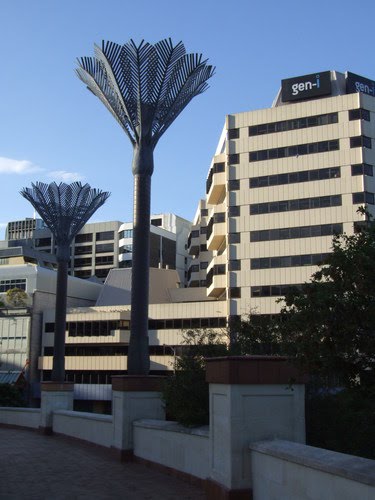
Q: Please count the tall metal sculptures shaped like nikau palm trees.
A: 2